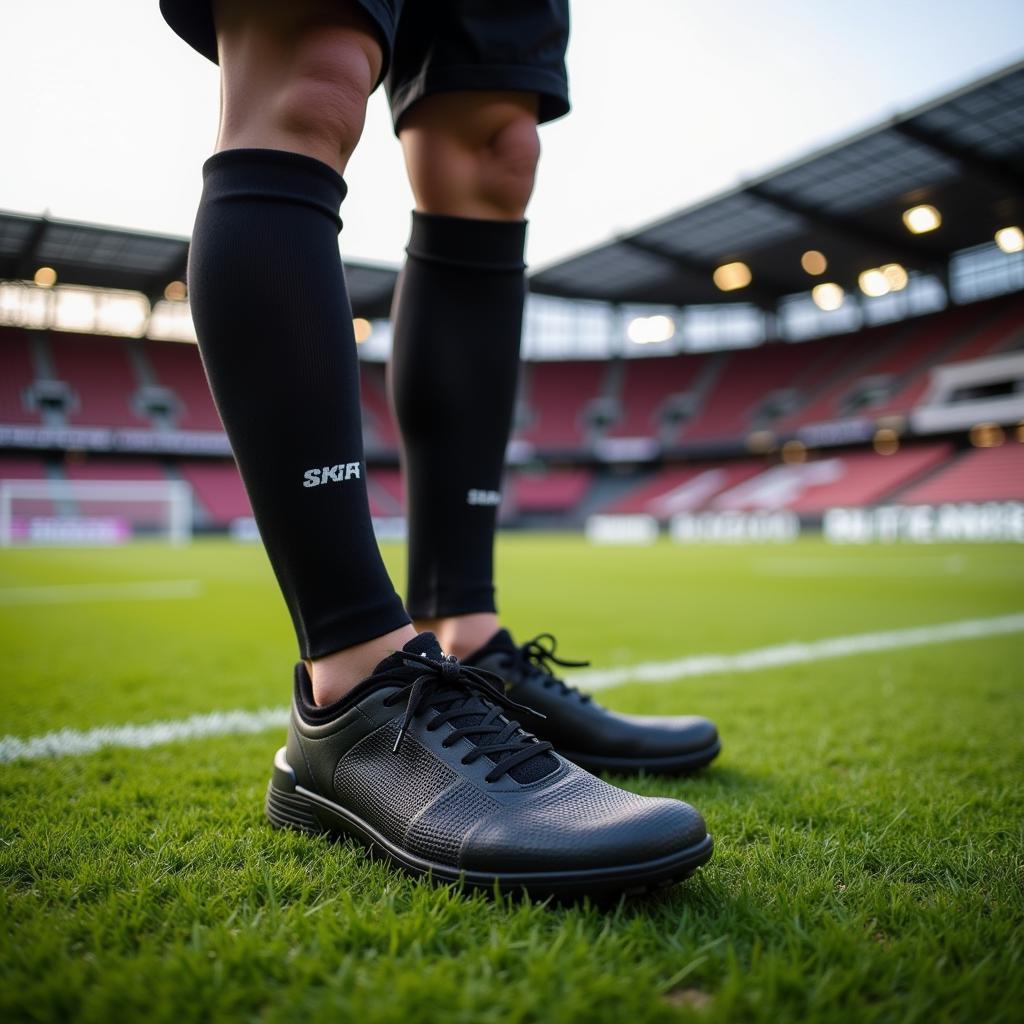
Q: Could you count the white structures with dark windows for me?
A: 1